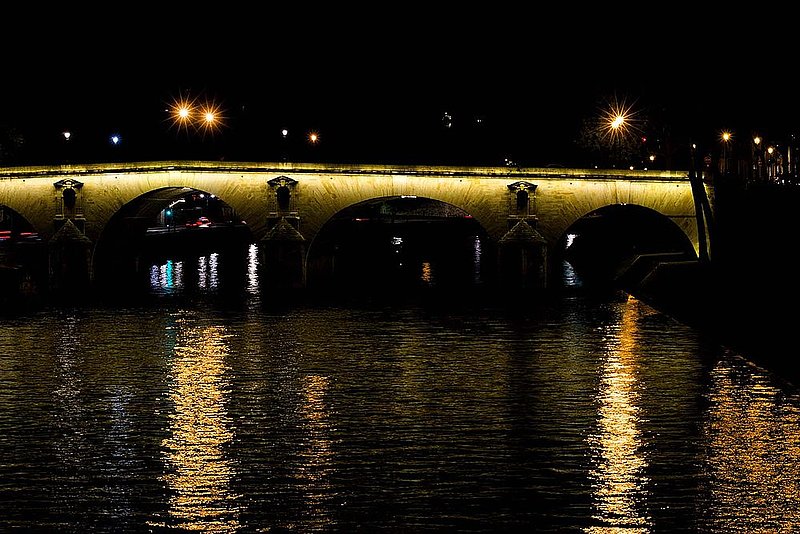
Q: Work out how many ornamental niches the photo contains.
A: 3